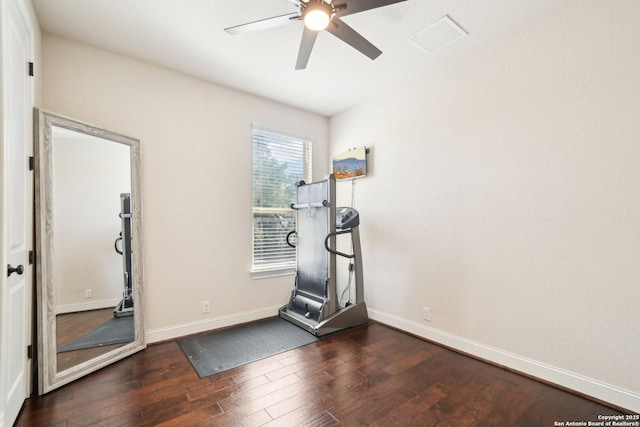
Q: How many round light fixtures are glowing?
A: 1